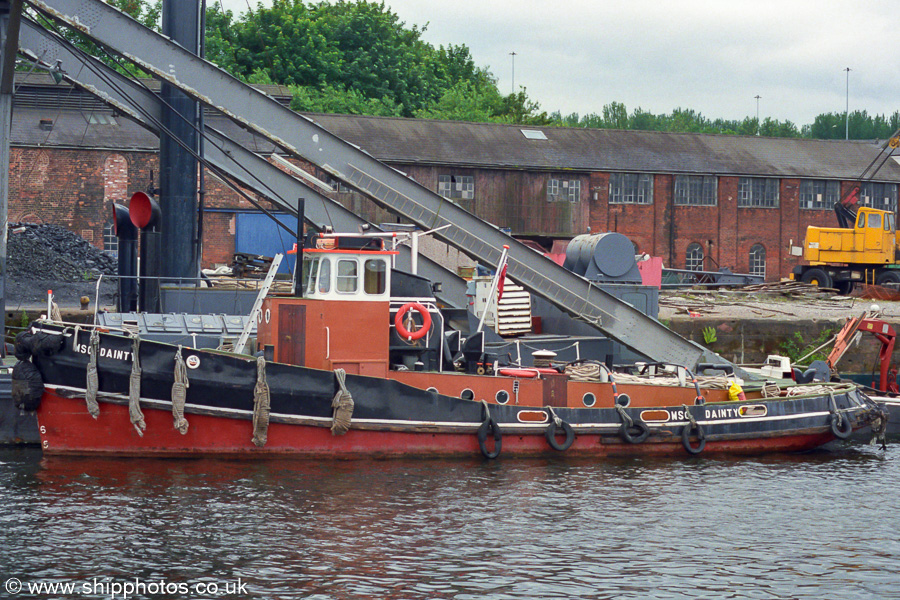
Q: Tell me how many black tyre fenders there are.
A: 5